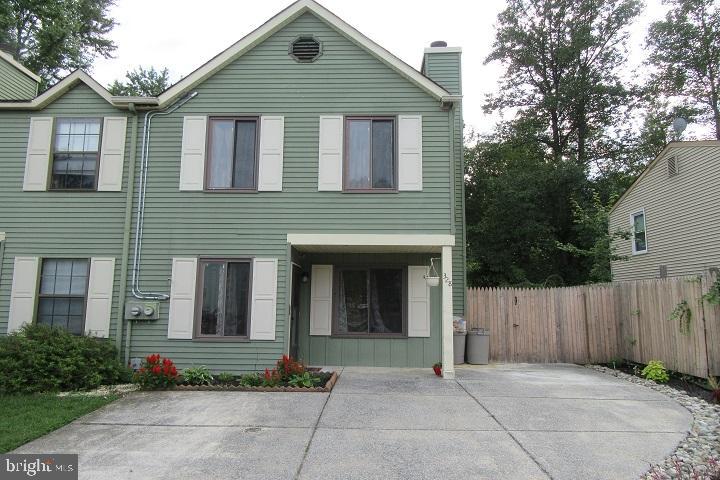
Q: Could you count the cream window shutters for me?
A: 12